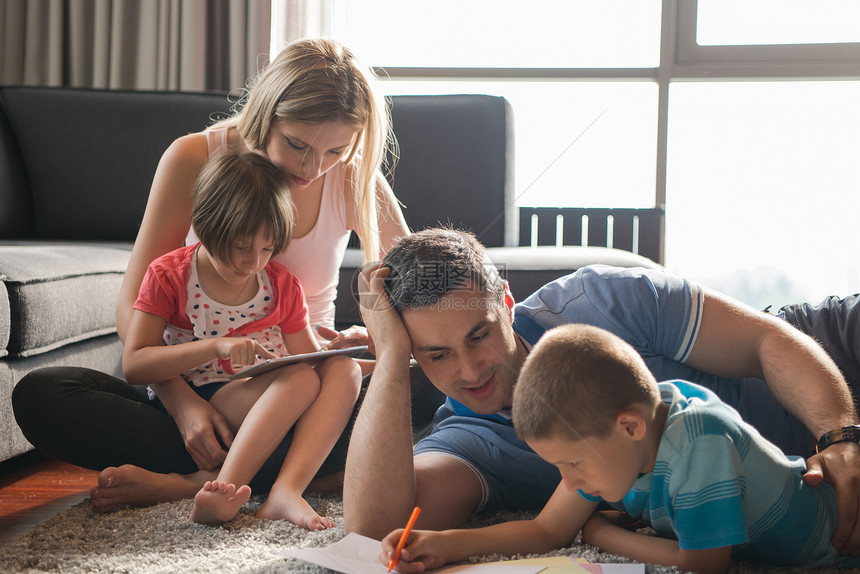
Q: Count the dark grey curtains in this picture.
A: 1